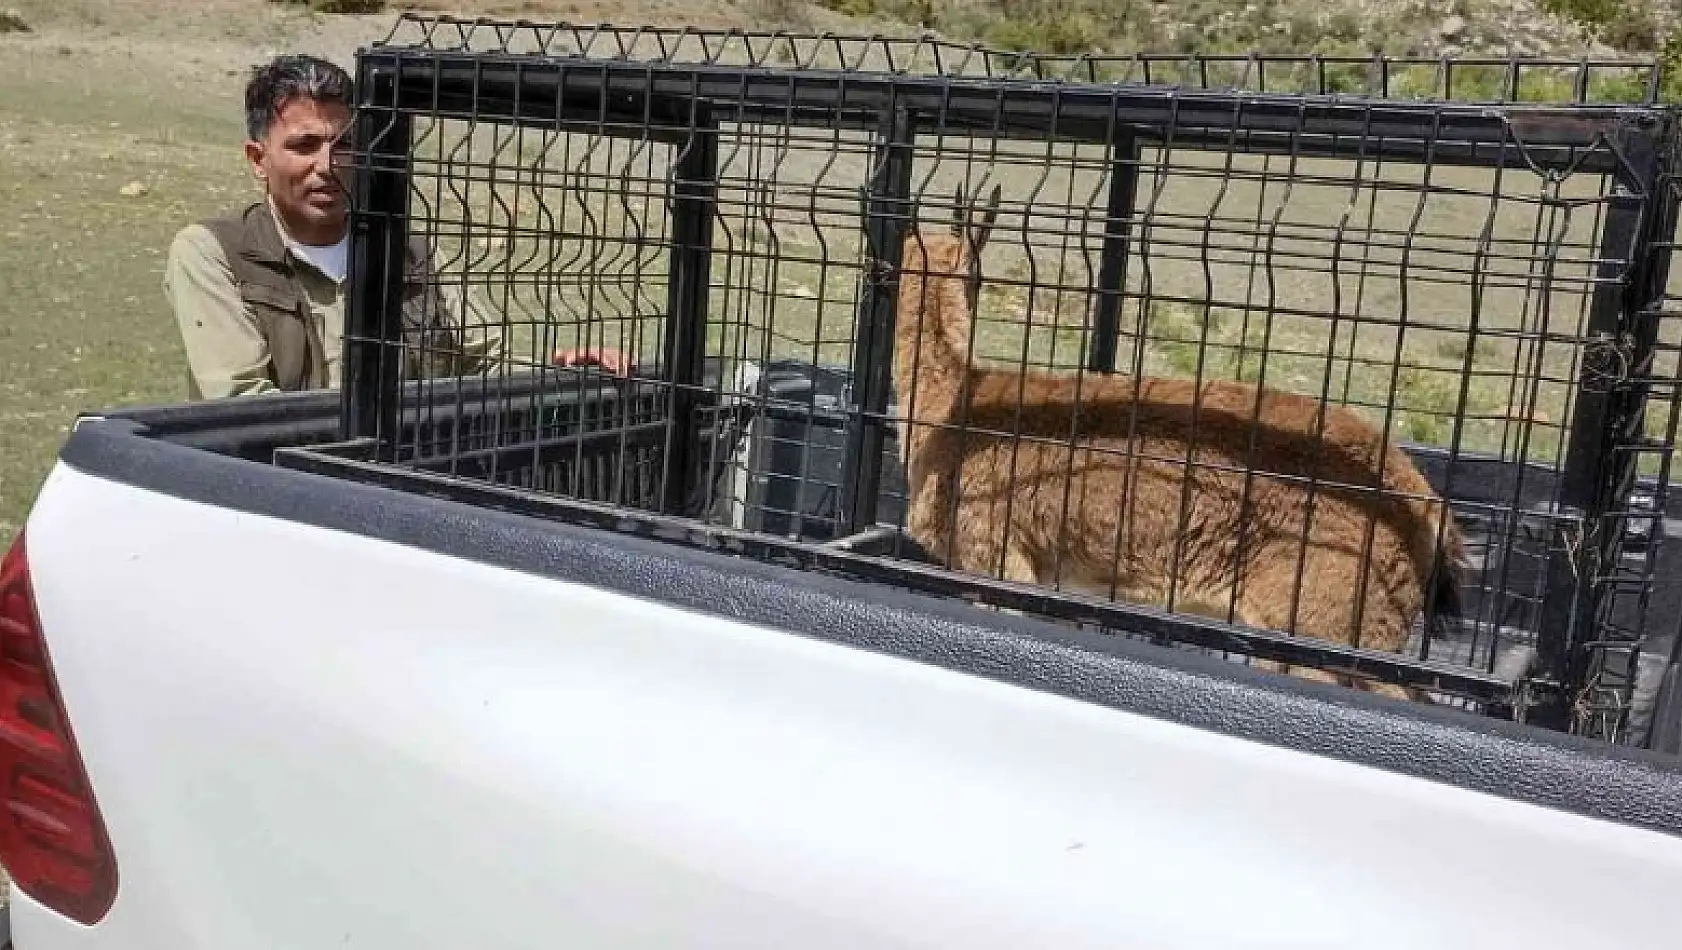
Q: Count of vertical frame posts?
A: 5